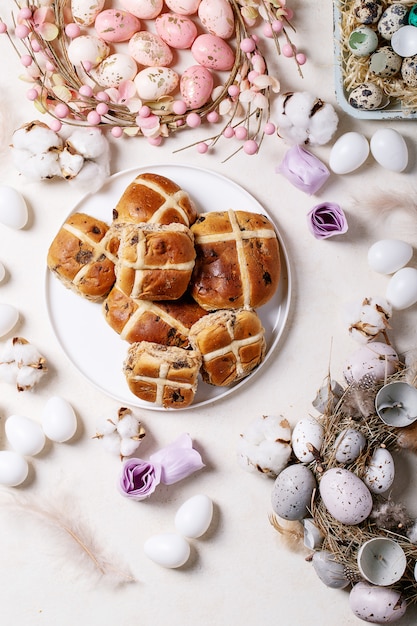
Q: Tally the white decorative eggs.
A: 12